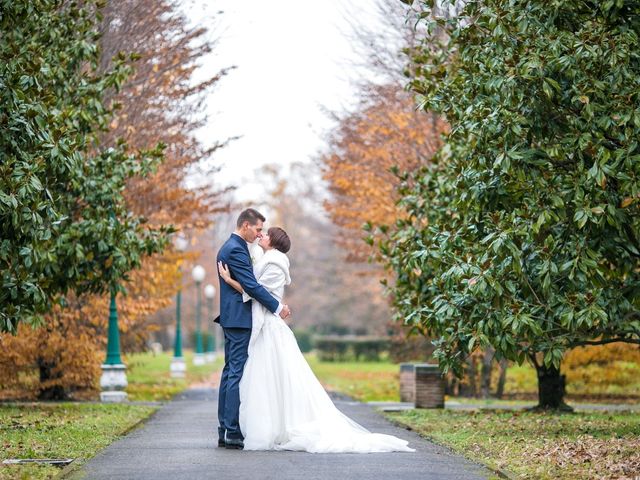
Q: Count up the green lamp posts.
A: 4